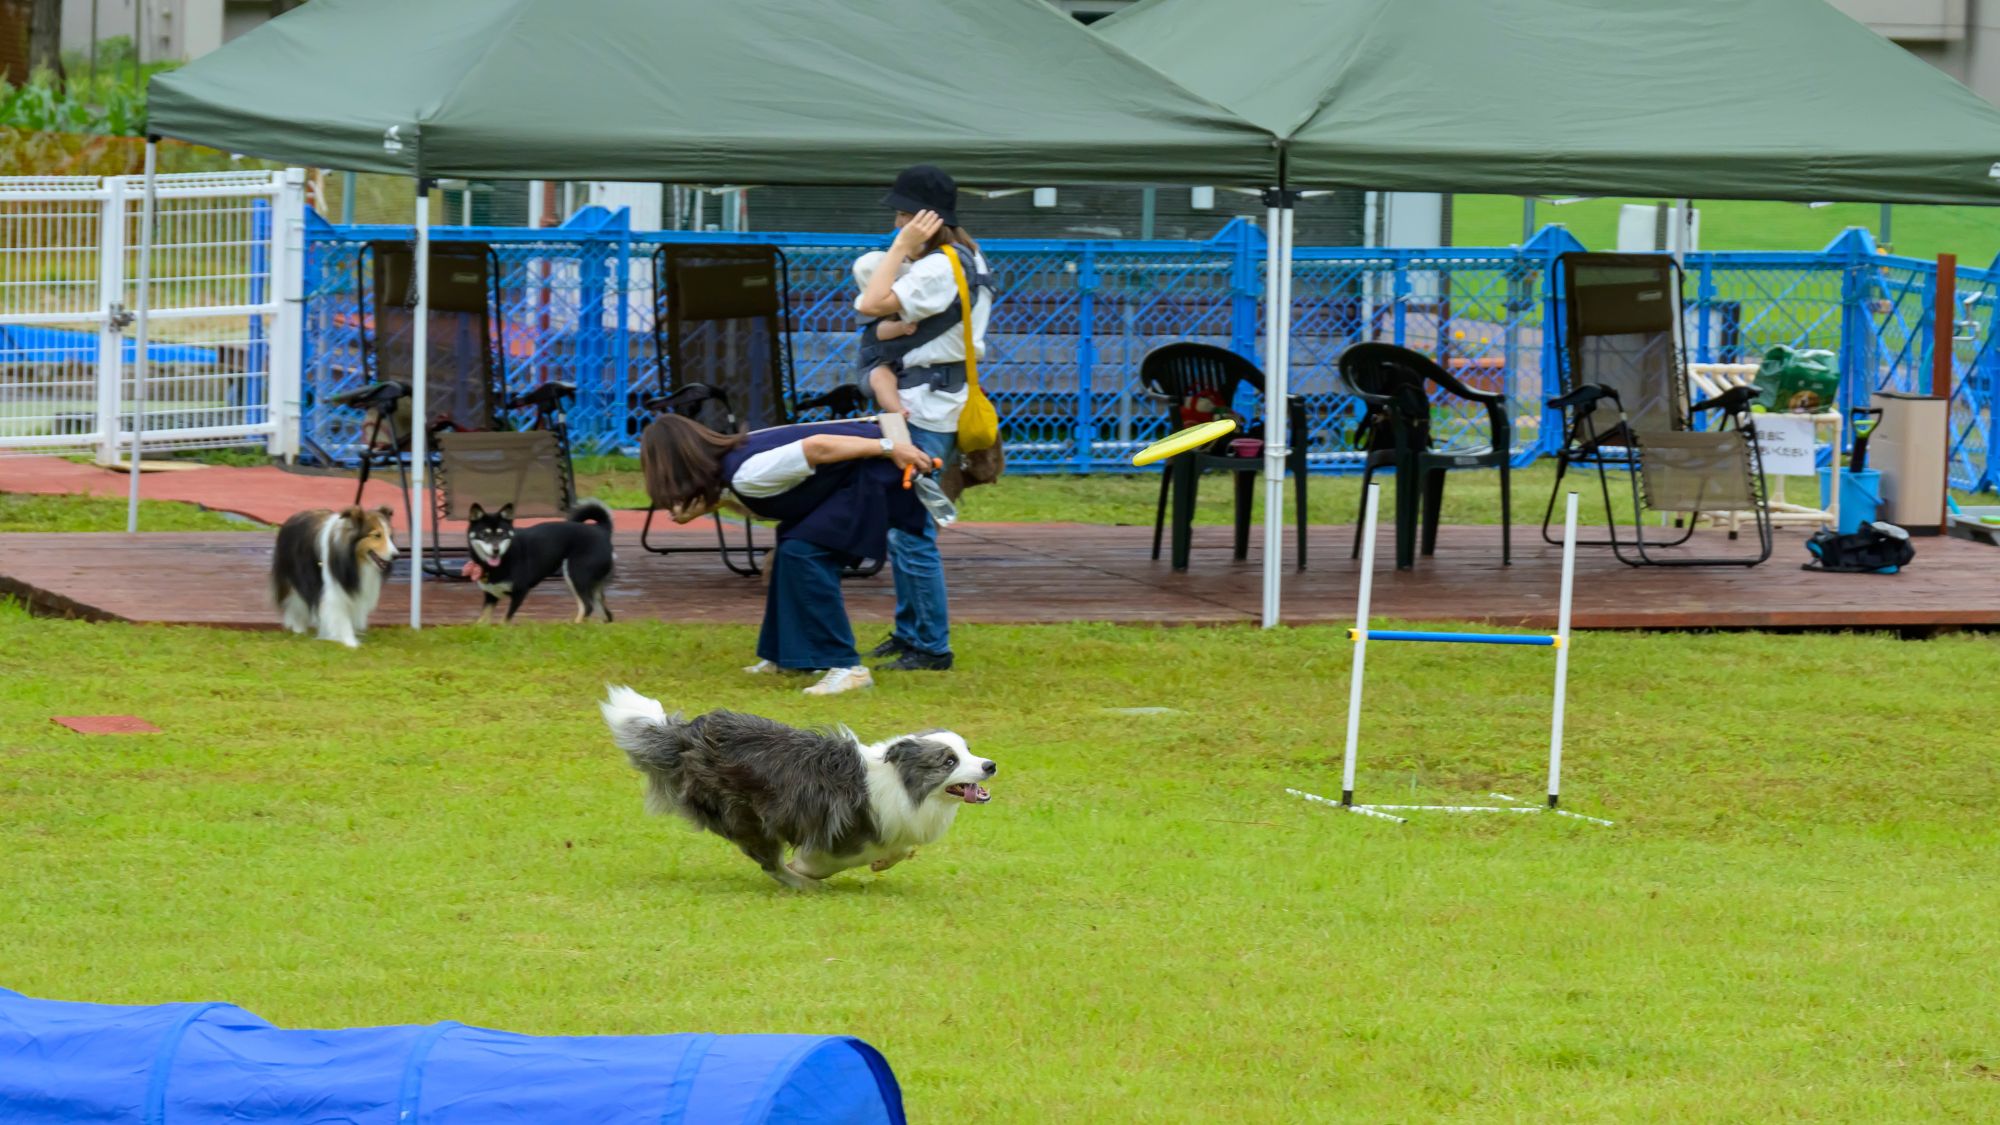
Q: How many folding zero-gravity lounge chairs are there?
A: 3